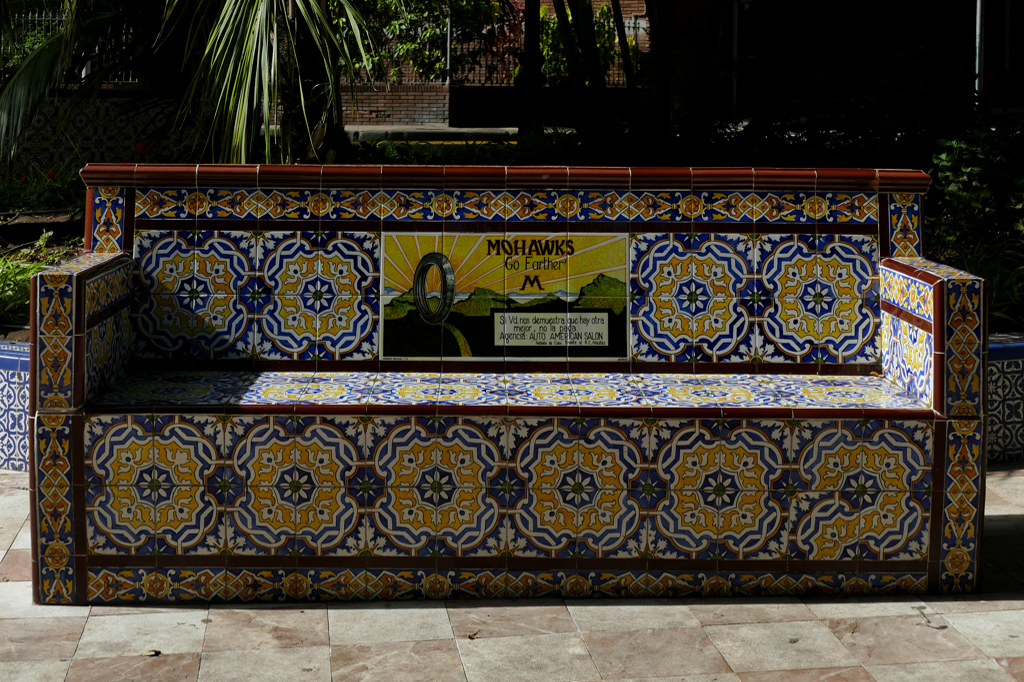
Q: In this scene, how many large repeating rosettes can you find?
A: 10